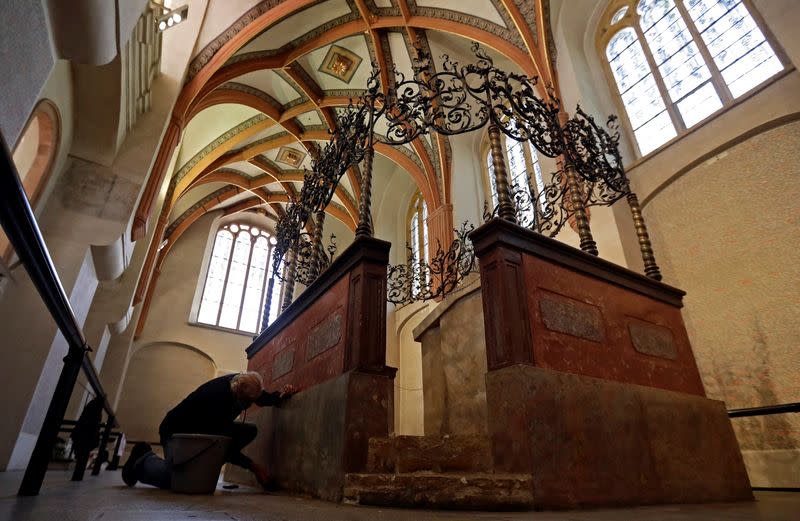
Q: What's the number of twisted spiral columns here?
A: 7